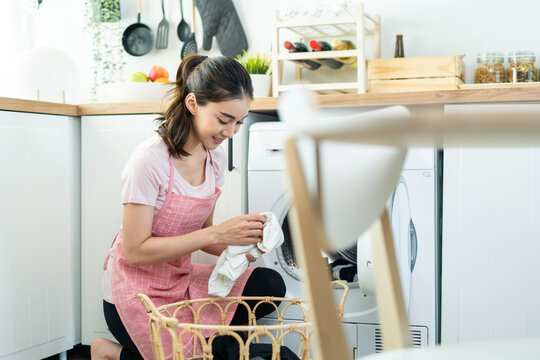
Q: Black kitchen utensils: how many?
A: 4